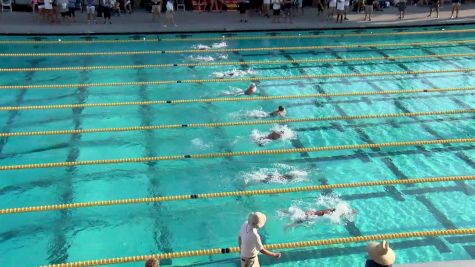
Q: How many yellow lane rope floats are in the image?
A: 9